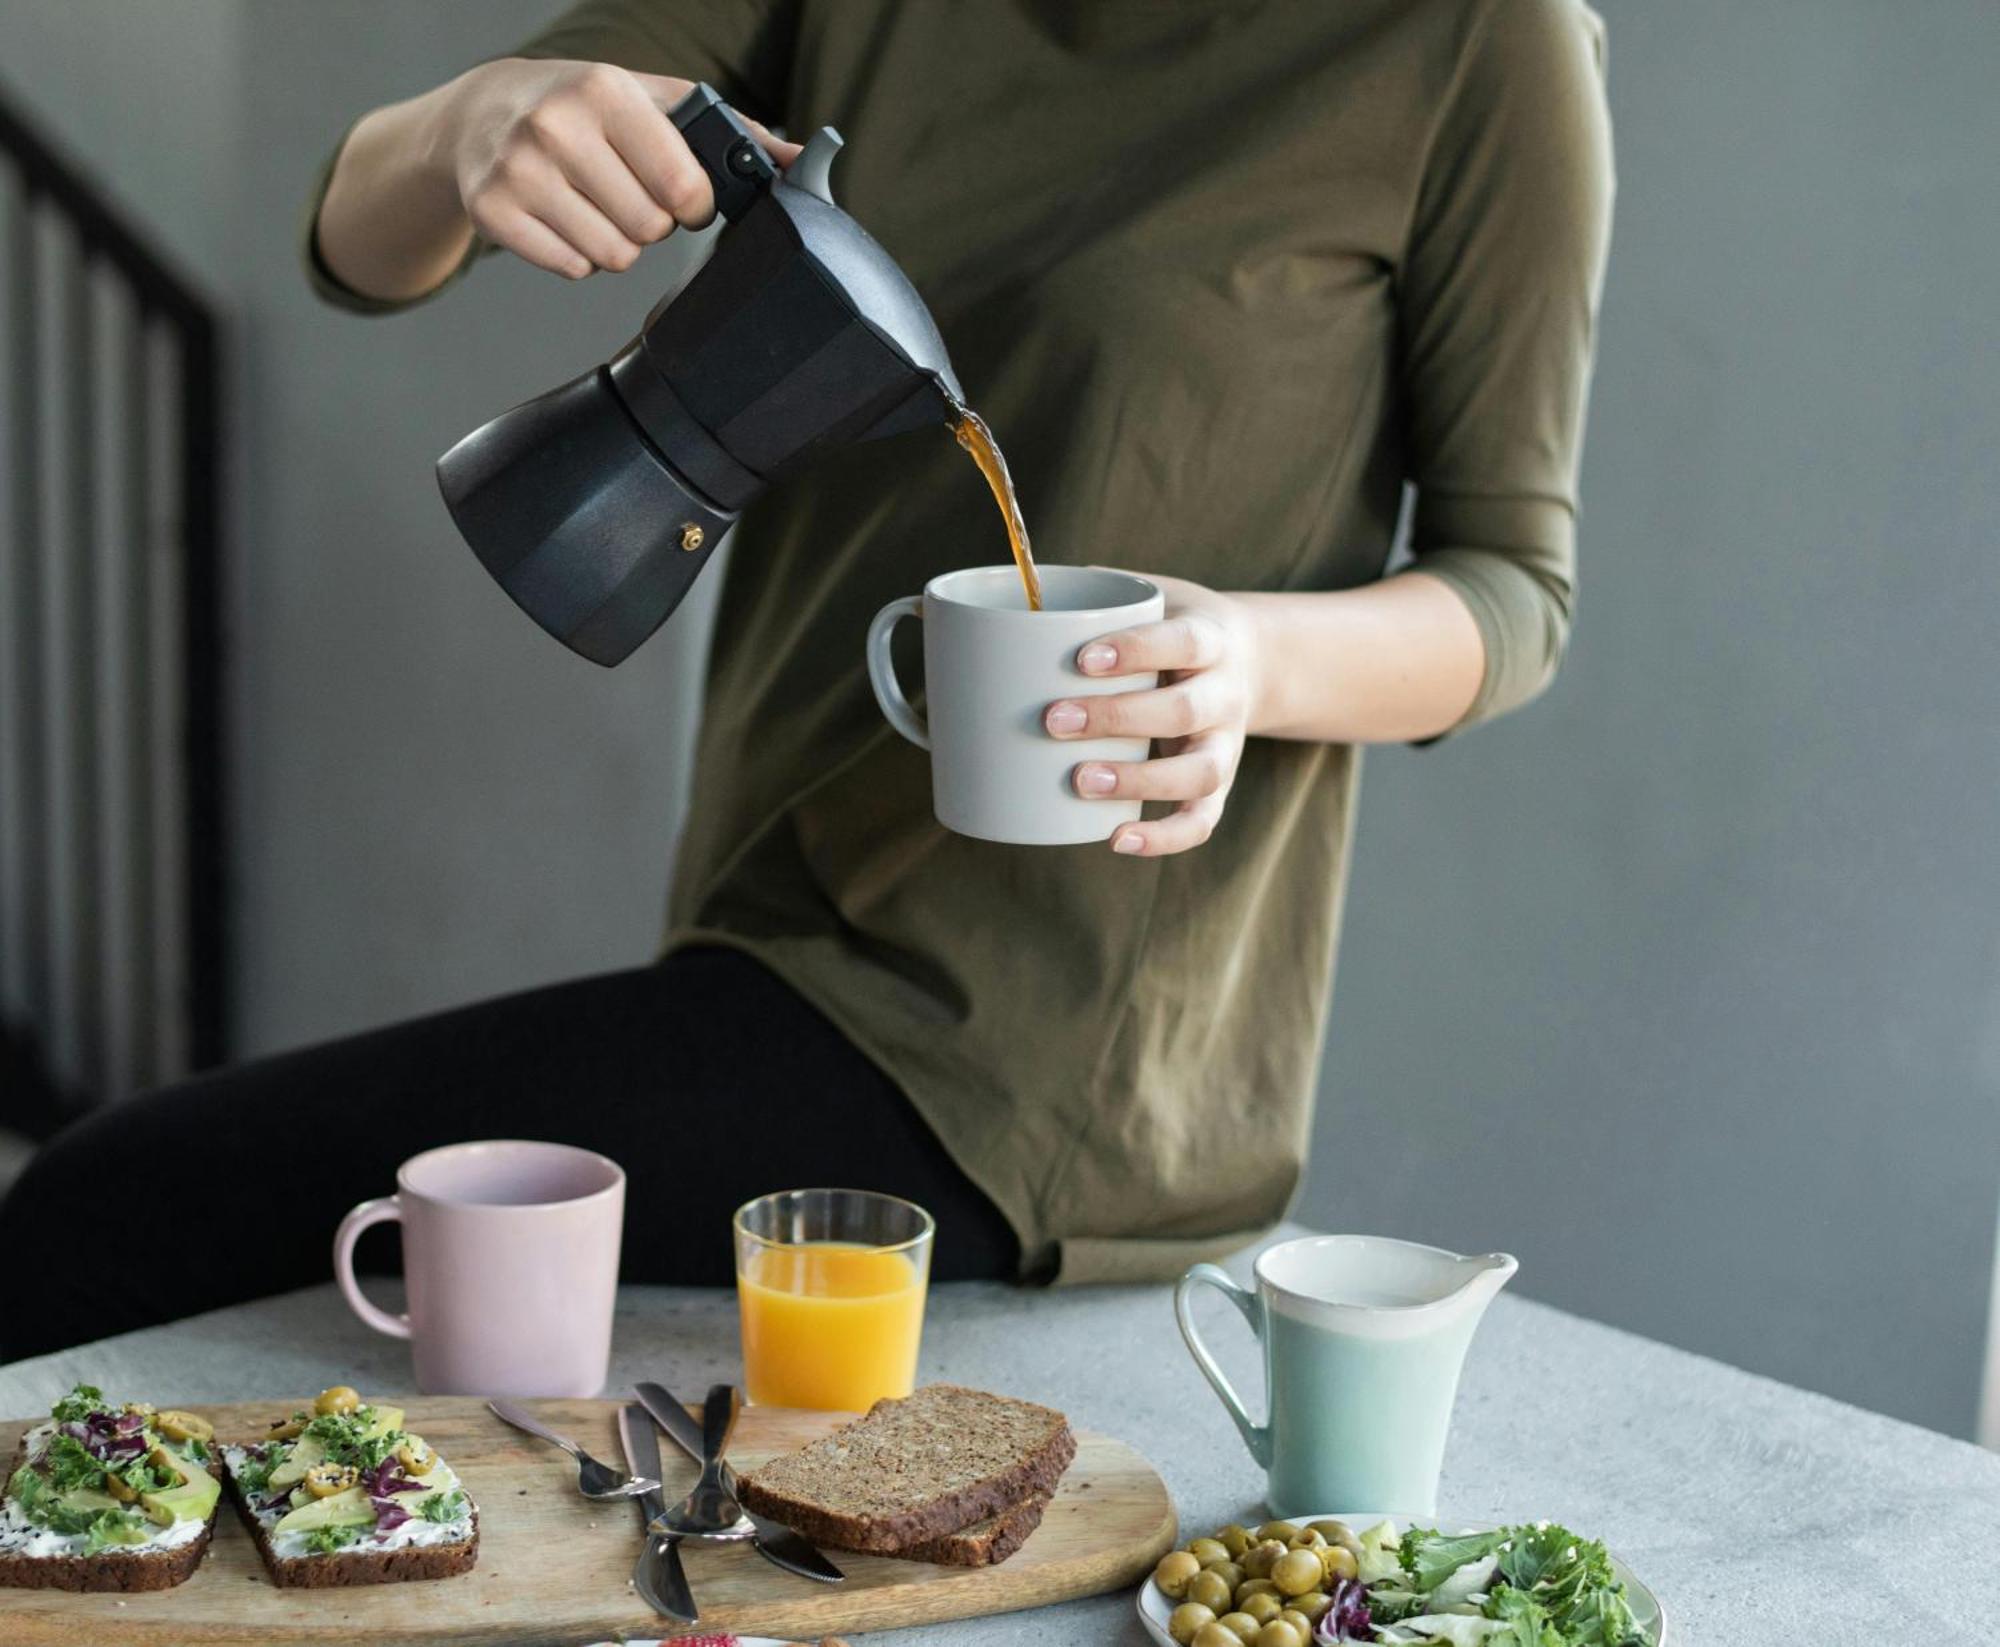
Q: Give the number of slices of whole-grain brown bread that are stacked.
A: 2